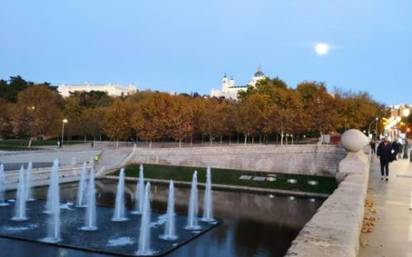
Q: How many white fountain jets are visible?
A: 13